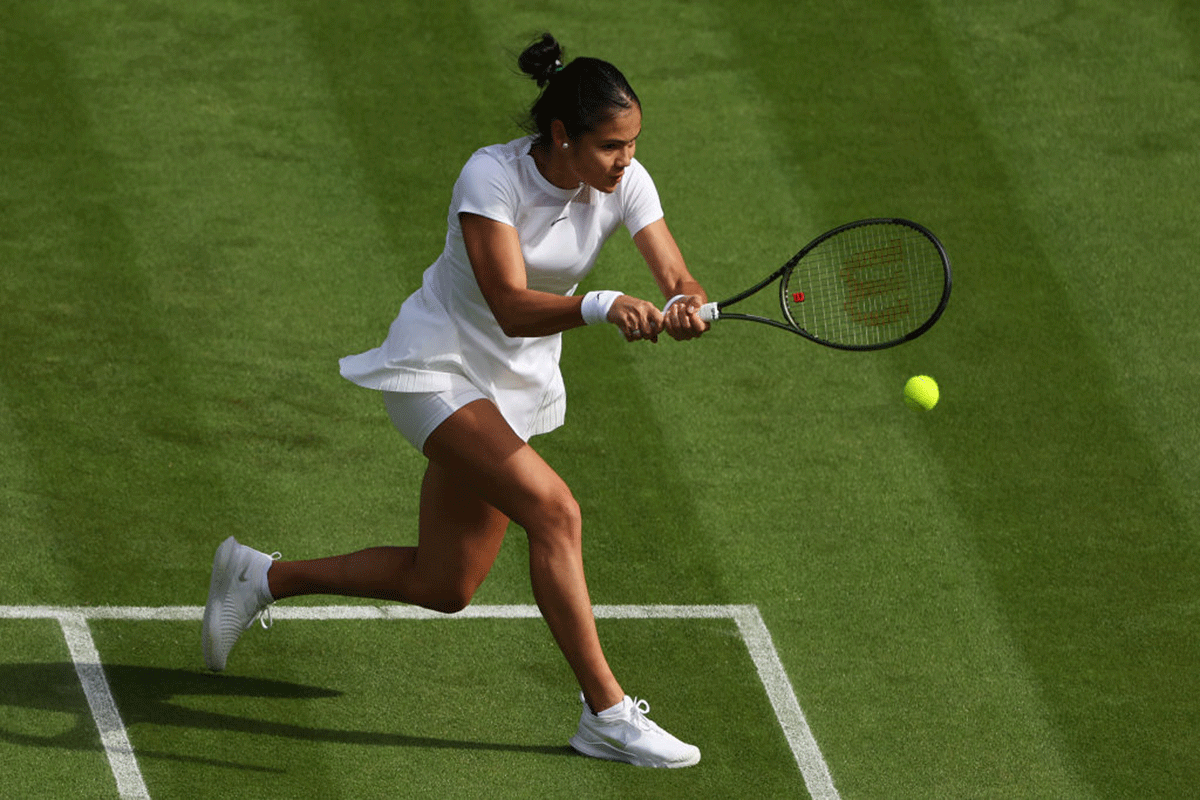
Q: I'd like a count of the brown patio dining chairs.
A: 0